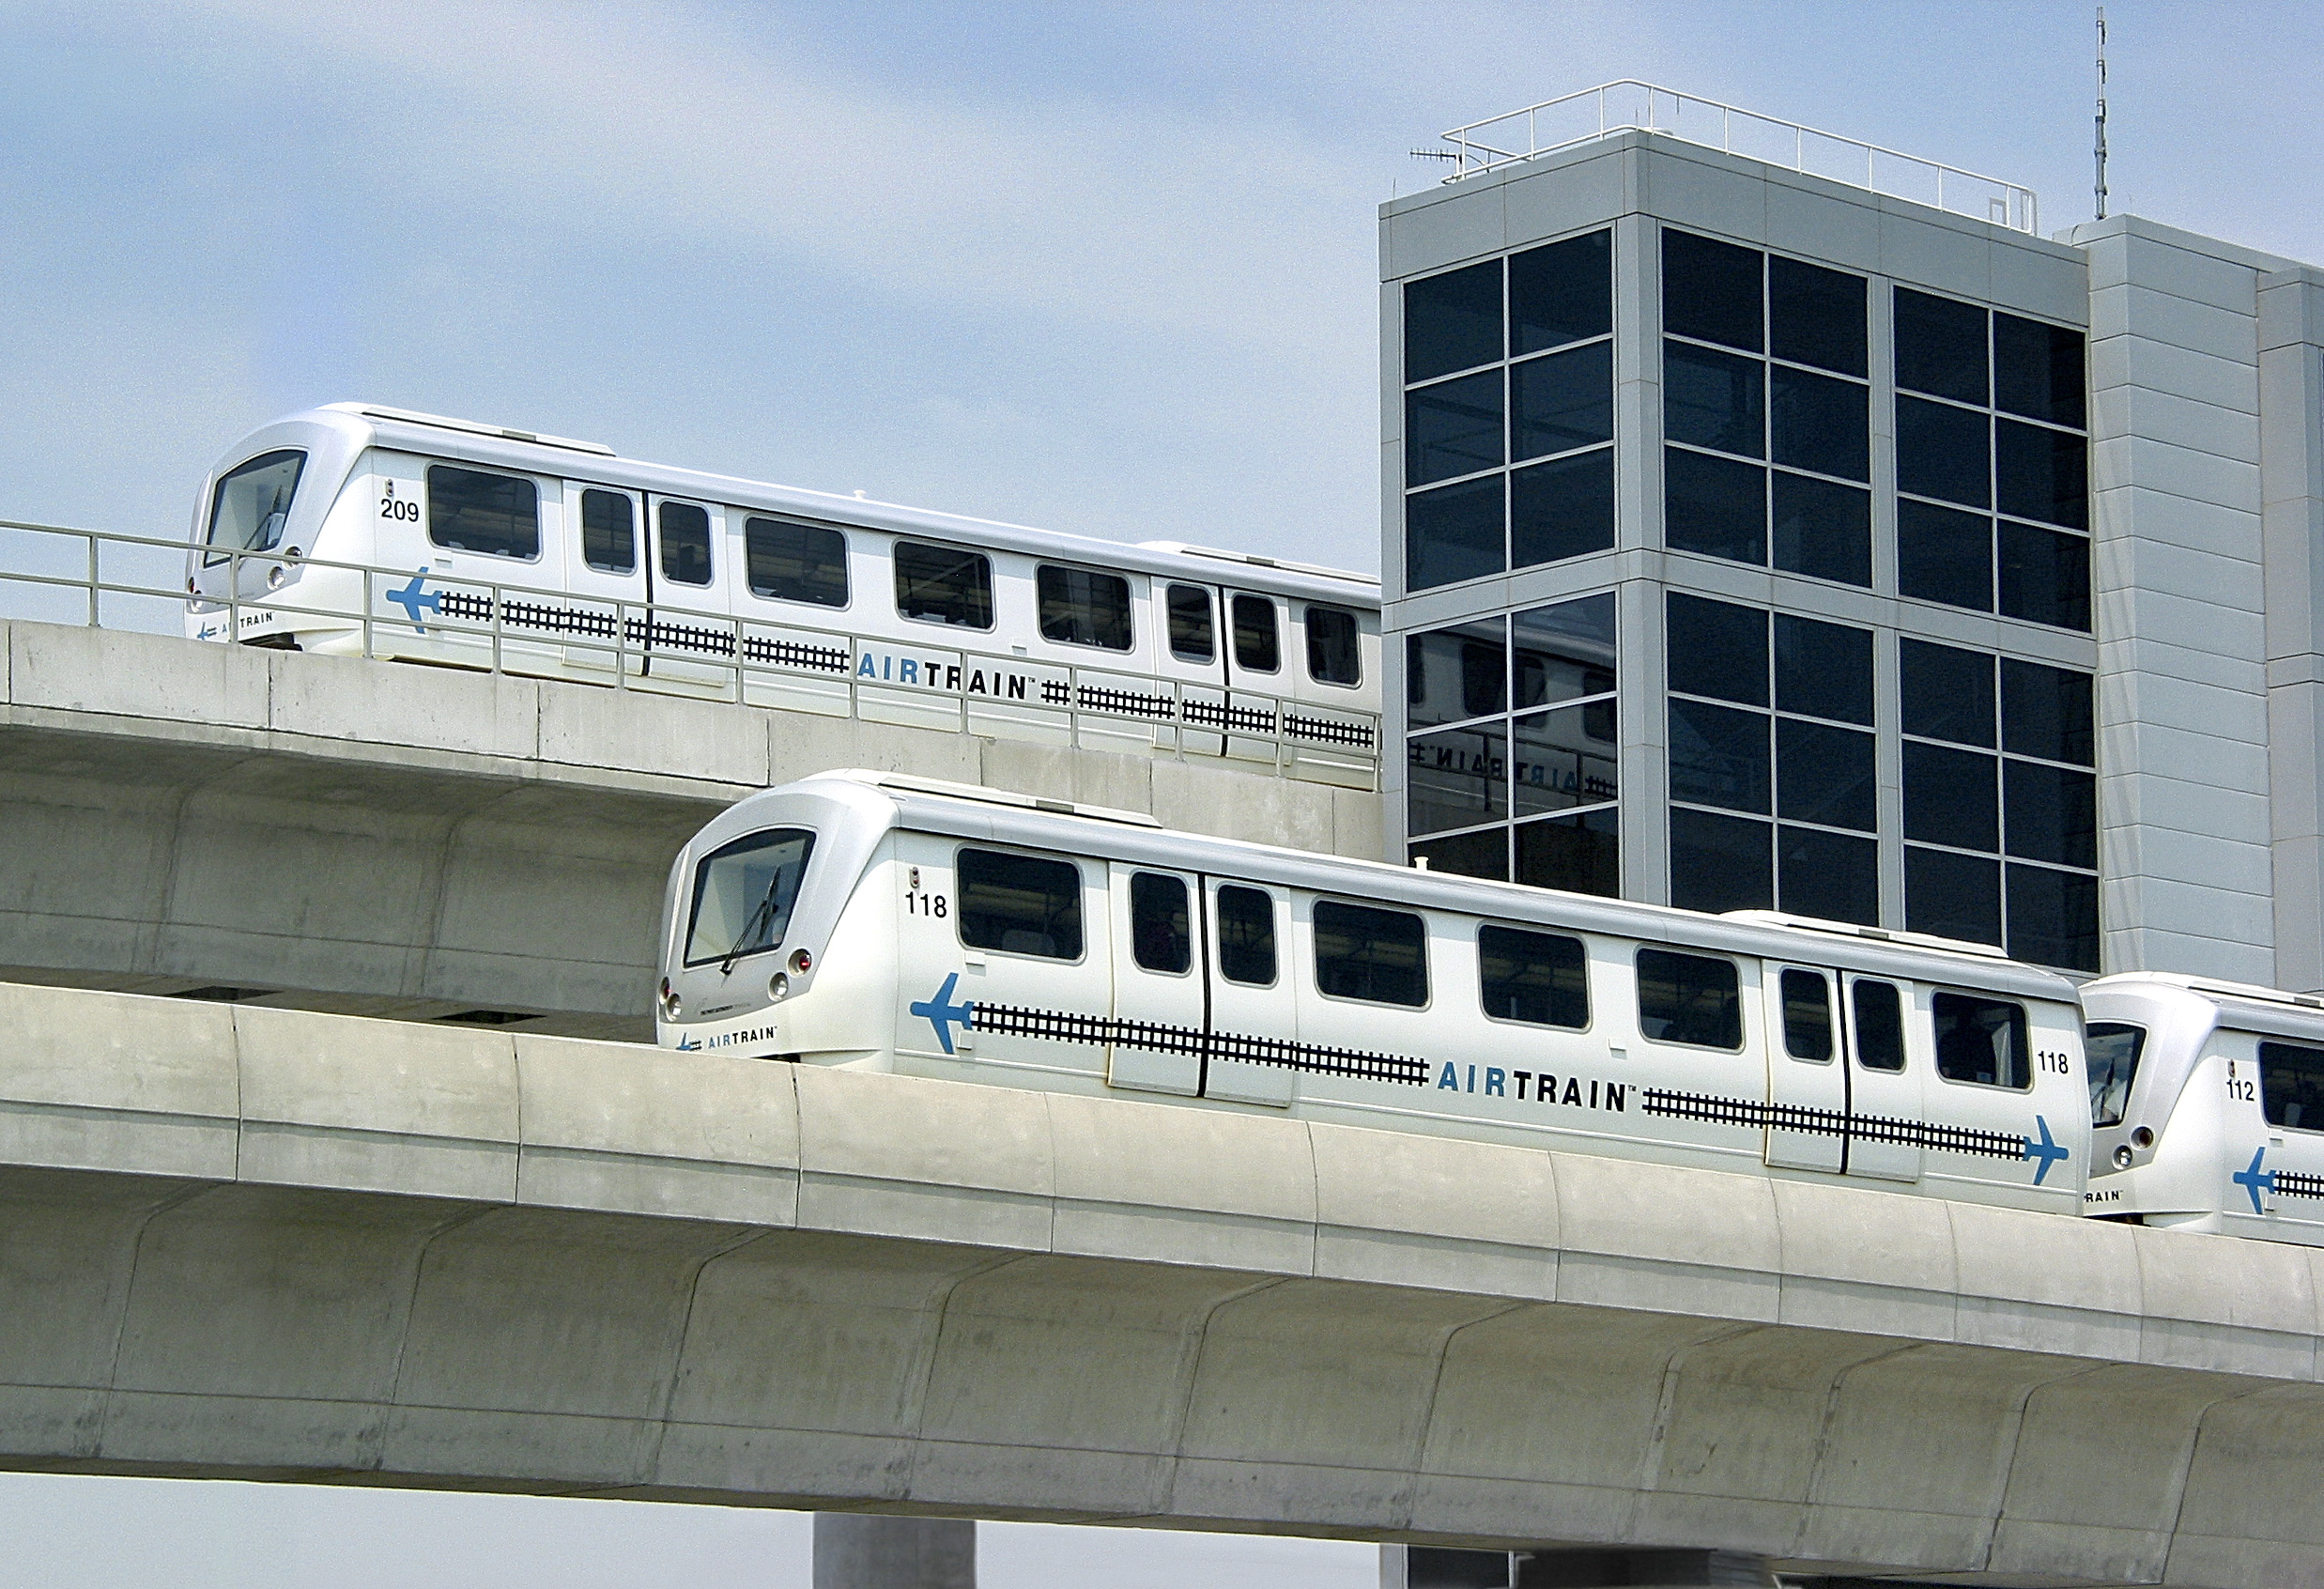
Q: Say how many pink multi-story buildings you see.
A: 0